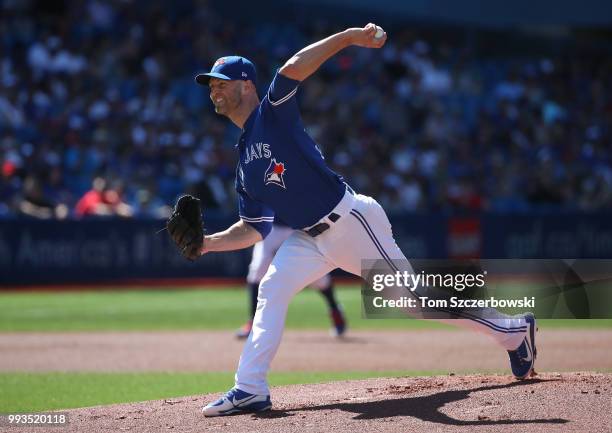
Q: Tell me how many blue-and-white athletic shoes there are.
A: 2